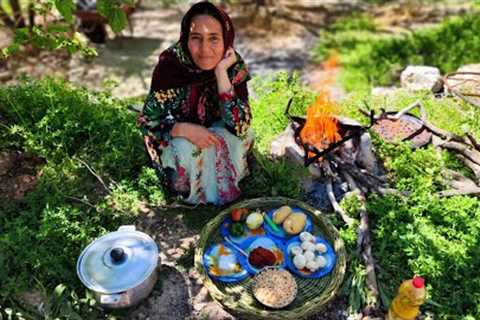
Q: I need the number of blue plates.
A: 5